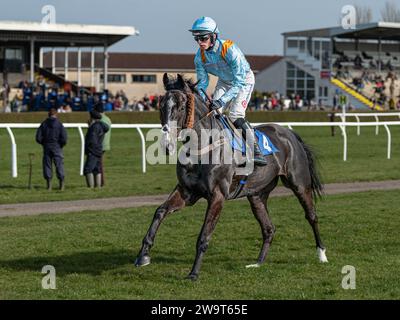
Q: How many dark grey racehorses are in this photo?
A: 1